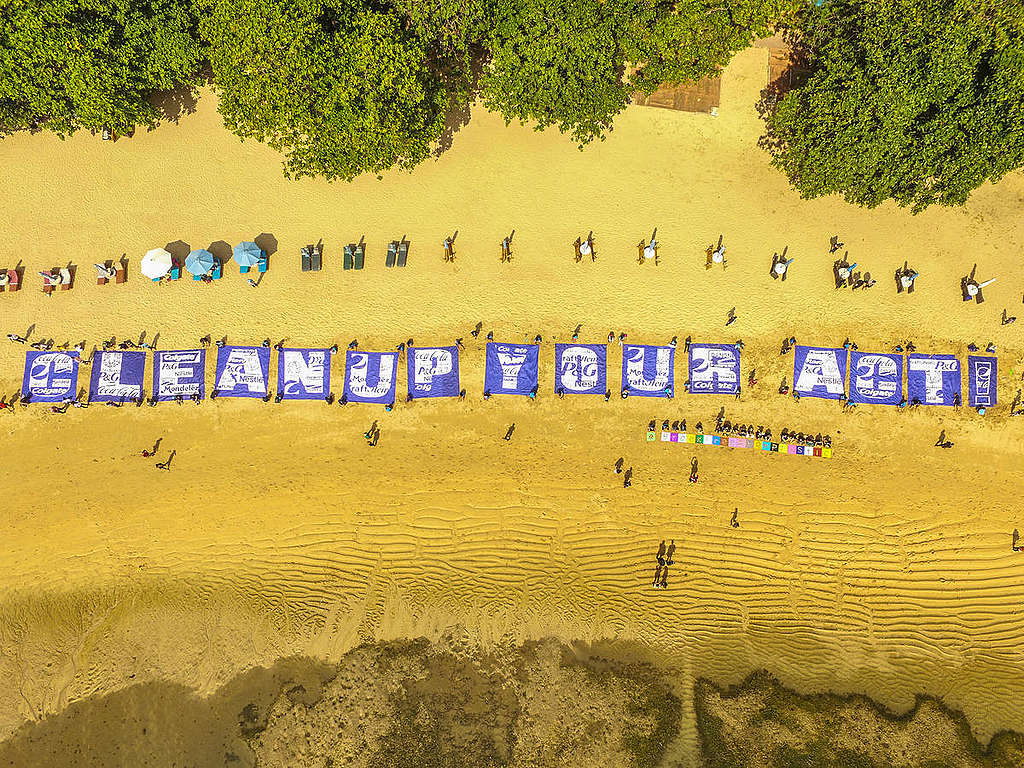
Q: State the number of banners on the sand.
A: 15